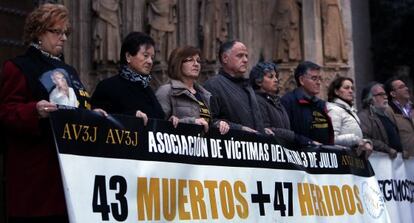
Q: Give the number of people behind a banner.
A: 9